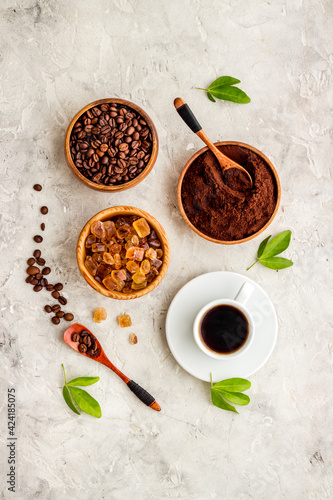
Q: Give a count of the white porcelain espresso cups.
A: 1